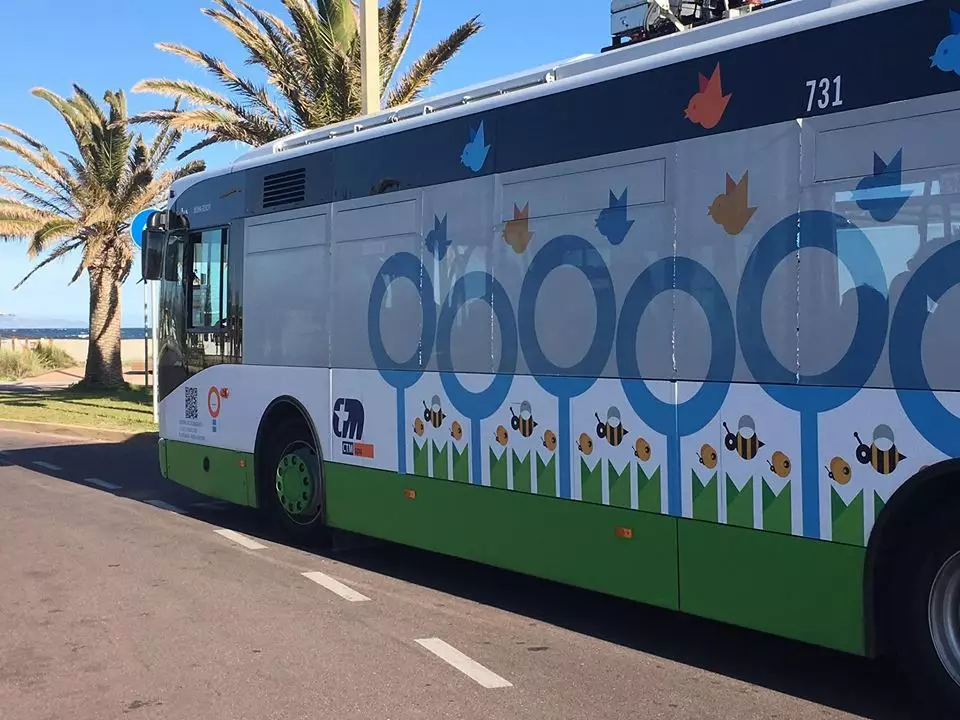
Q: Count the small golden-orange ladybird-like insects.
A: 9